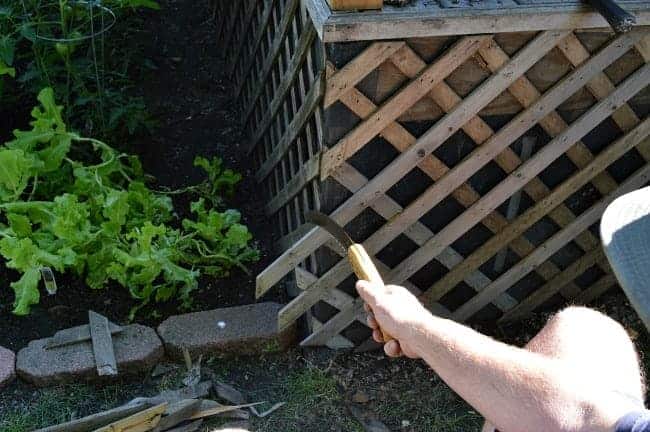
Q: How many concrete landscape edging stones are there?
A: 3